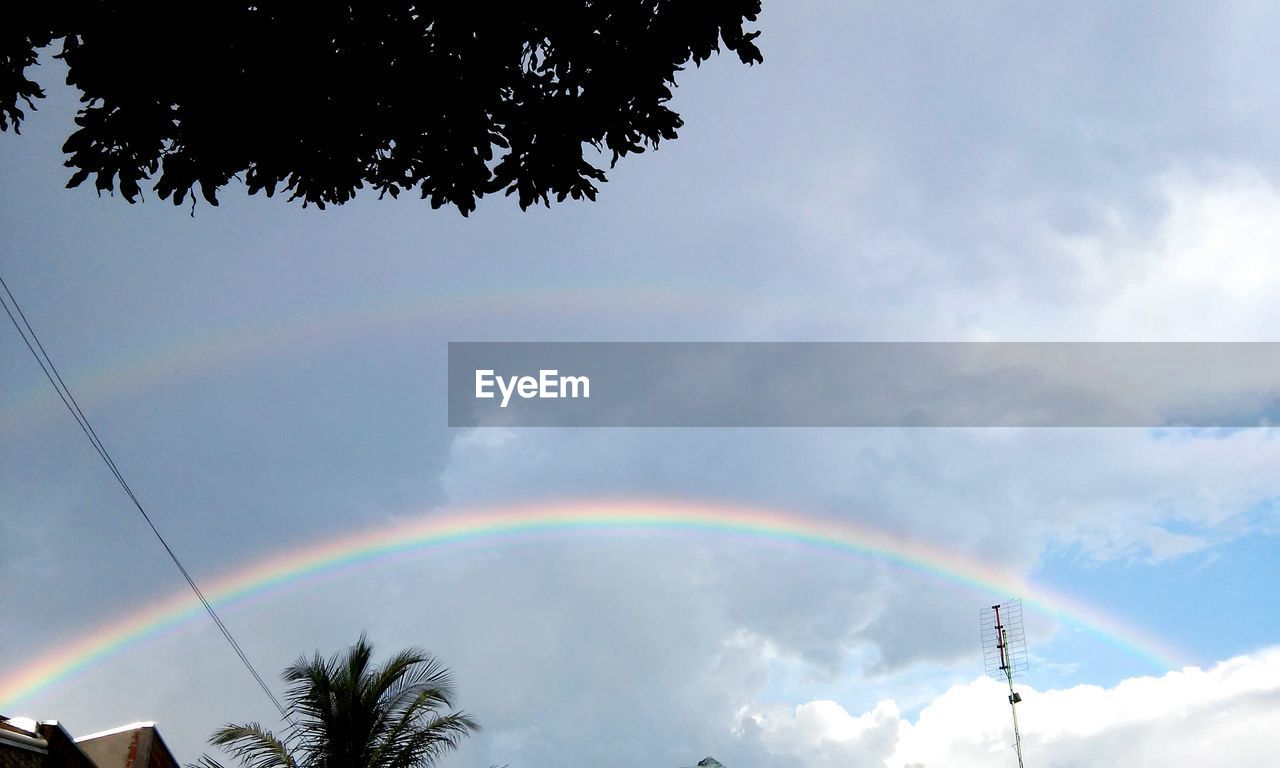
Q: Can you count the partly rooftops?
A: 2